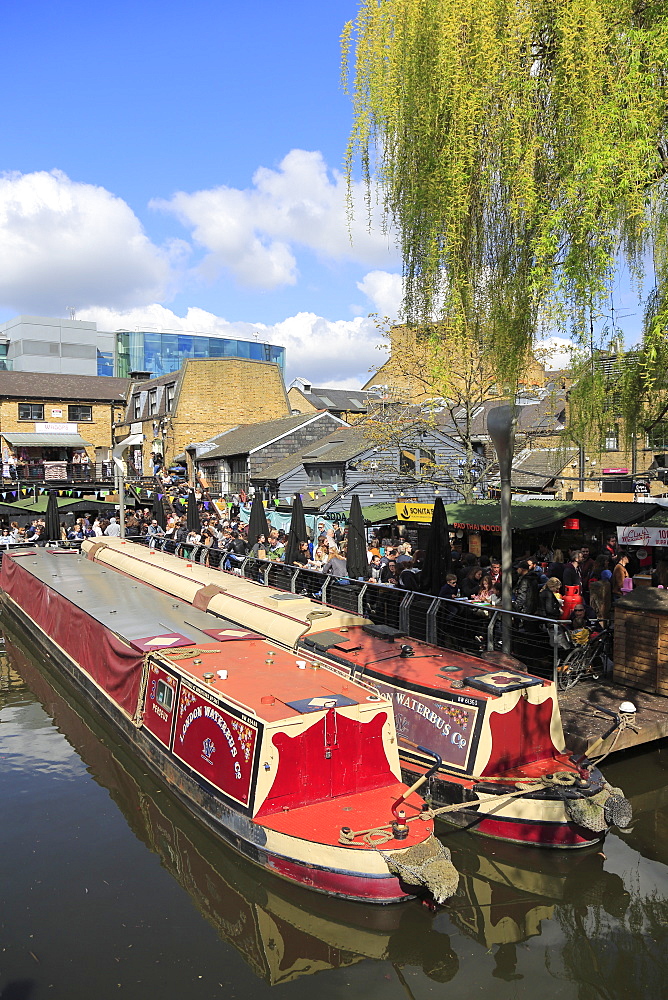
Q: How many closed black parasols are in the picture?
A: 7